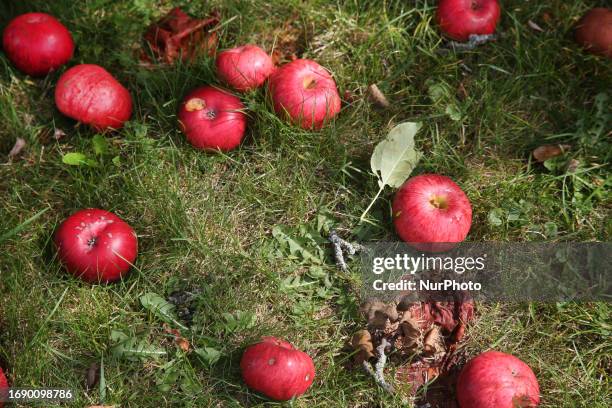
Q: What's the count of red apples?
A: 12